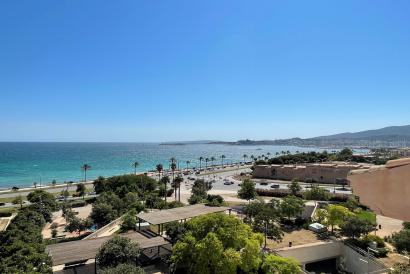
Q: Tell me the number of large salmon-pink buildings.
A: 1